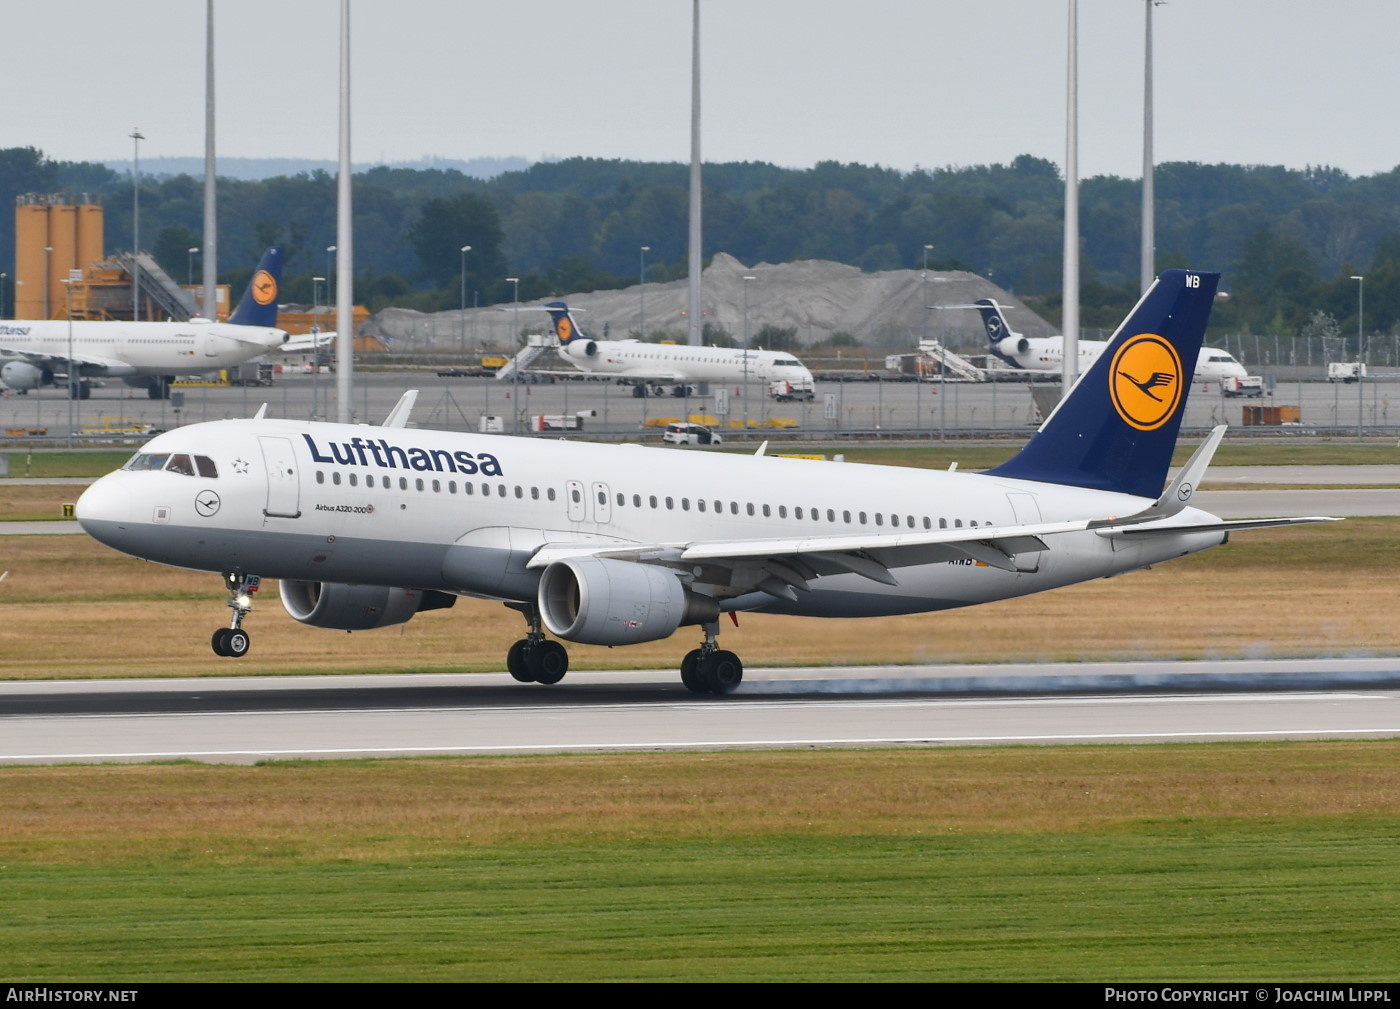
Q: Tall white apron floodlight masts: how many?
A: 5